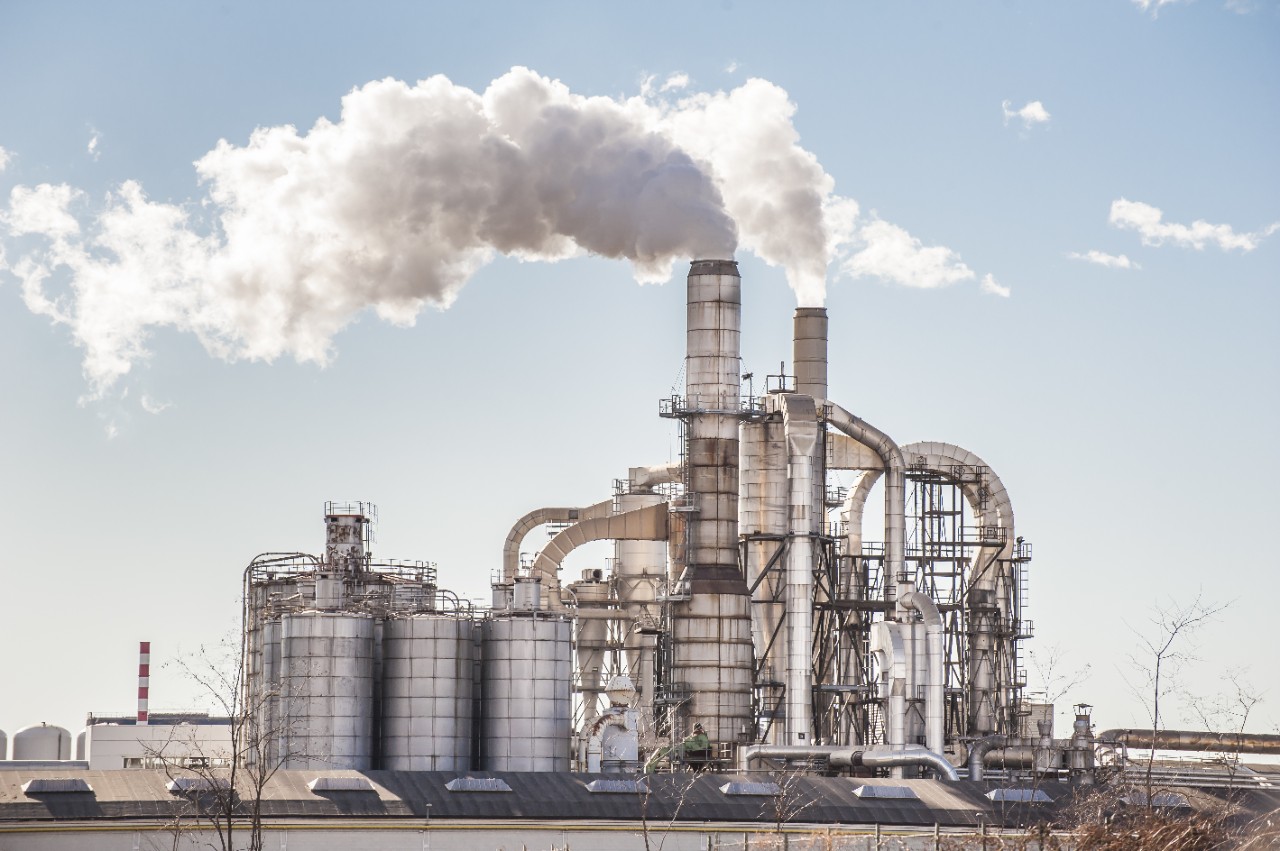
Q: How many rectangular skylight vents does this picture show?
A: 9